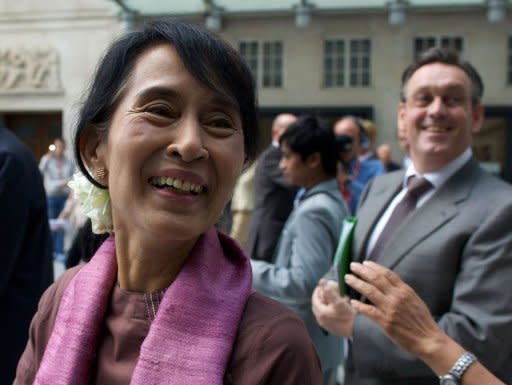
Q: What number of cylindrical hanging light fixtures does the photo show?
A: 5